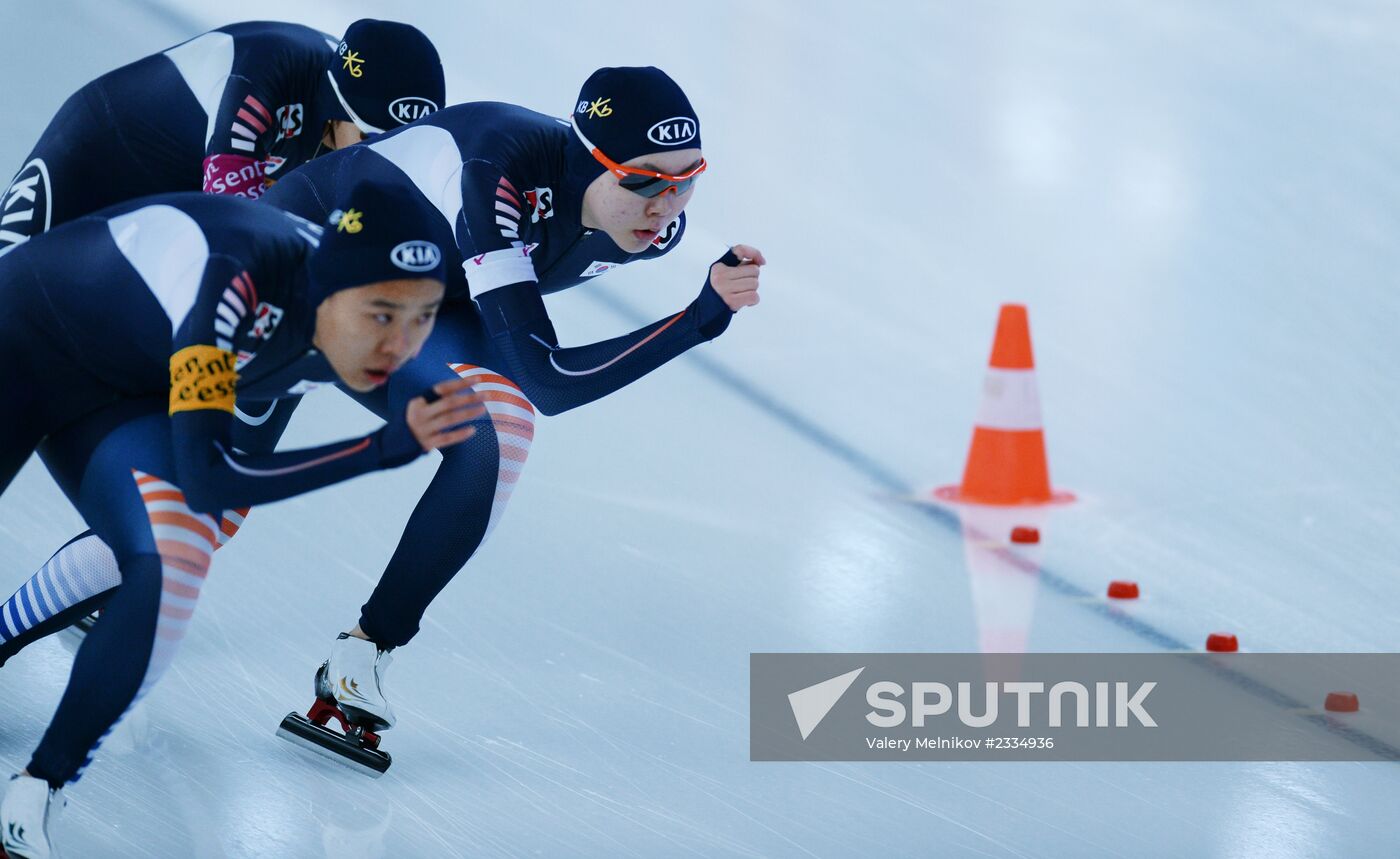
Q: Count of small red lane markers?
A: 4